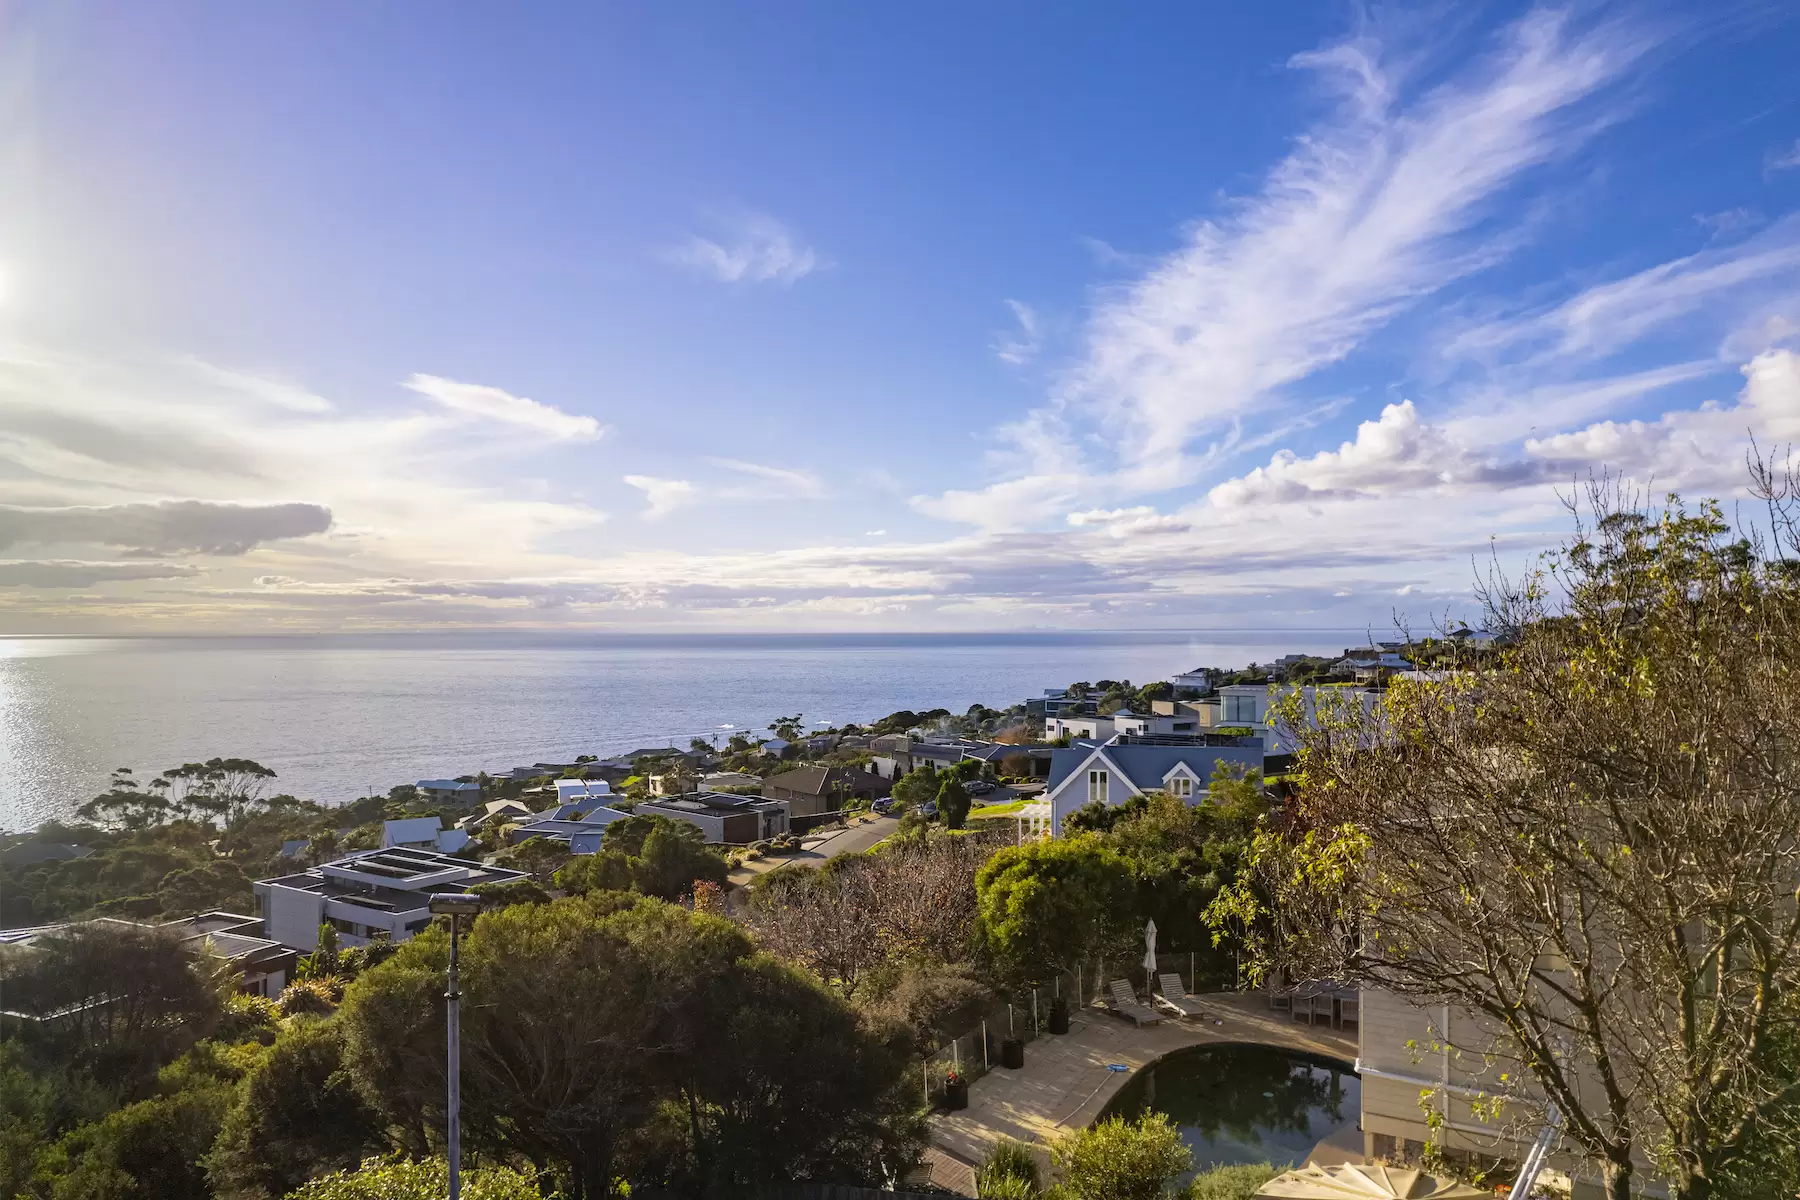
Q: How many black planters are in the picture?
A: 3